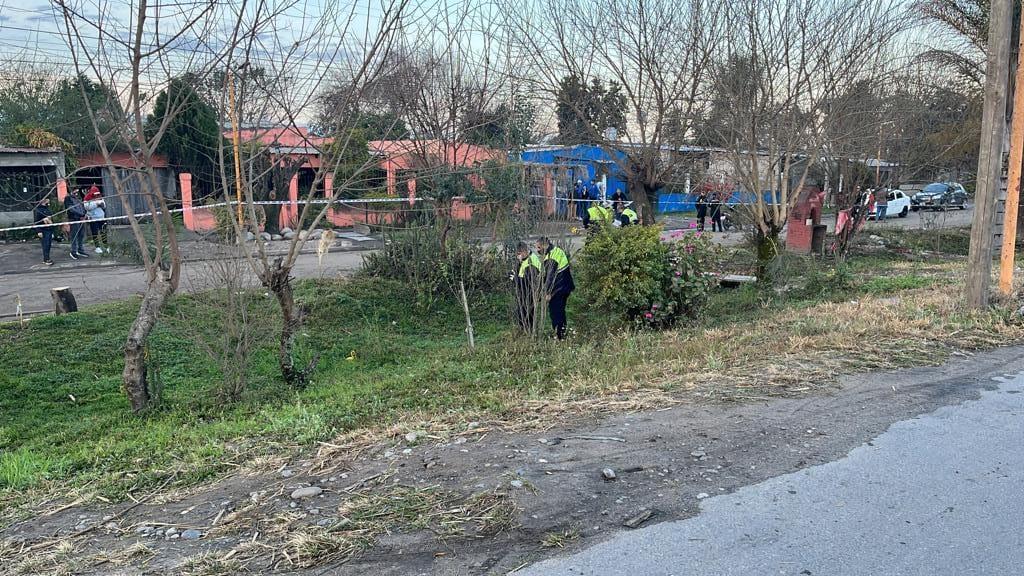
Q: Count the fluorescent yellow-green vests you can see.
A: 4